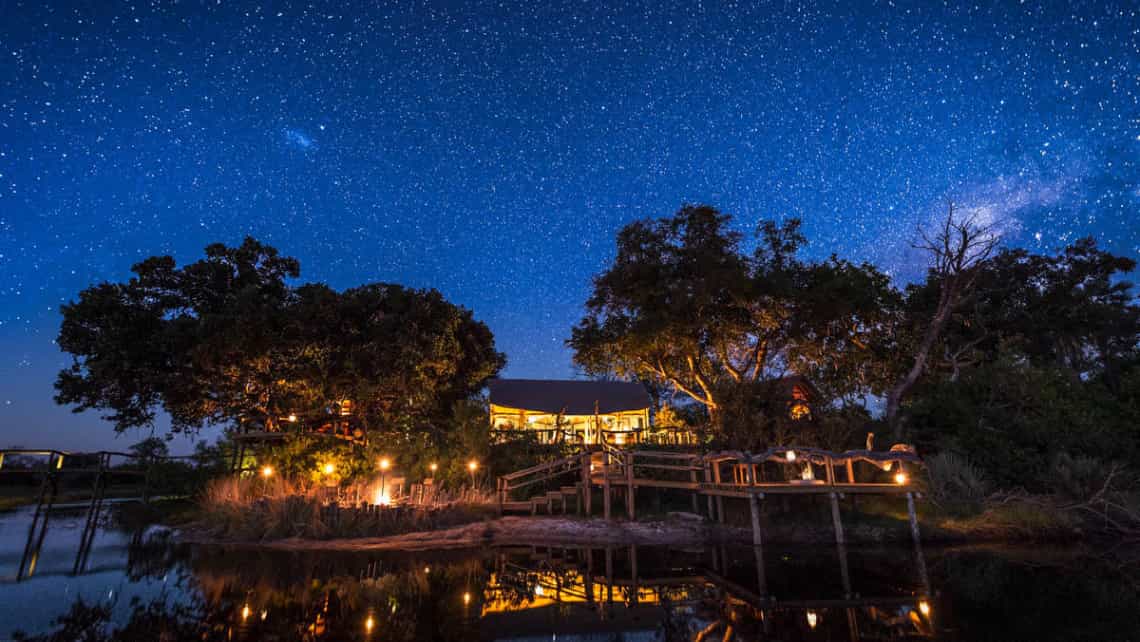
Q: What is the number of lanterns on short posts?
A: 5